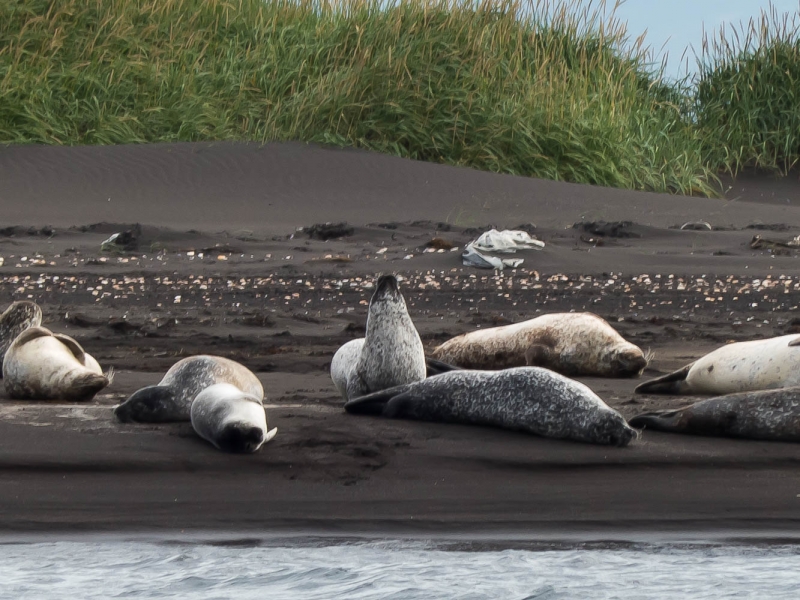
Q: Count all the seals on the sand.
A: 9